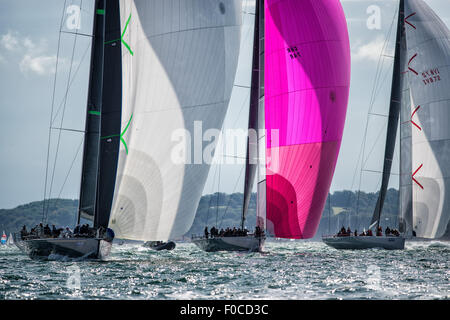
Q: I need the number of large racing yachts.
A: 3